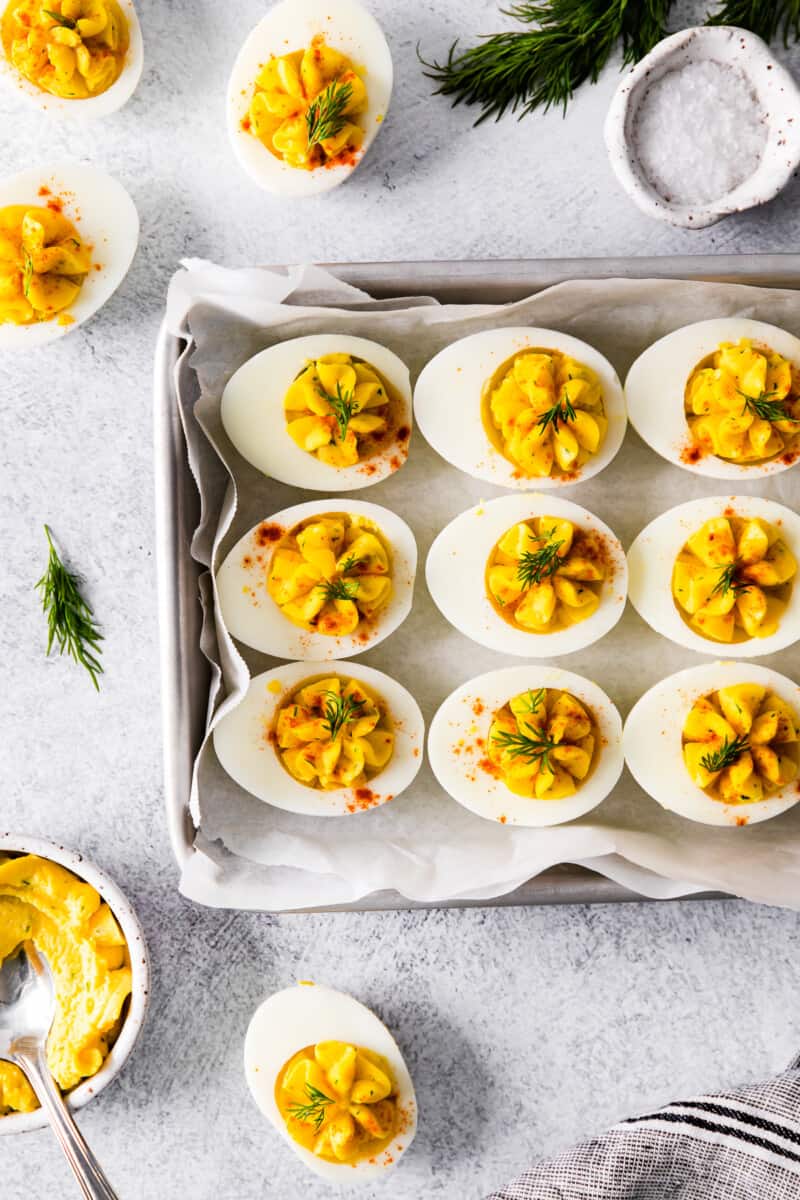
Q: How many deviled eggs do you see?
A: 13